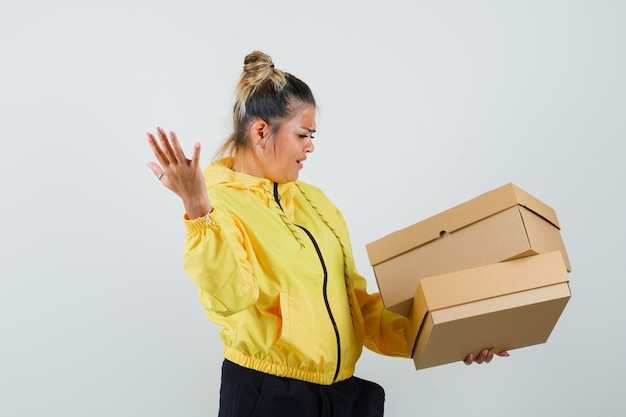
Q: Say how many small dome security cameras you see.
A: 0